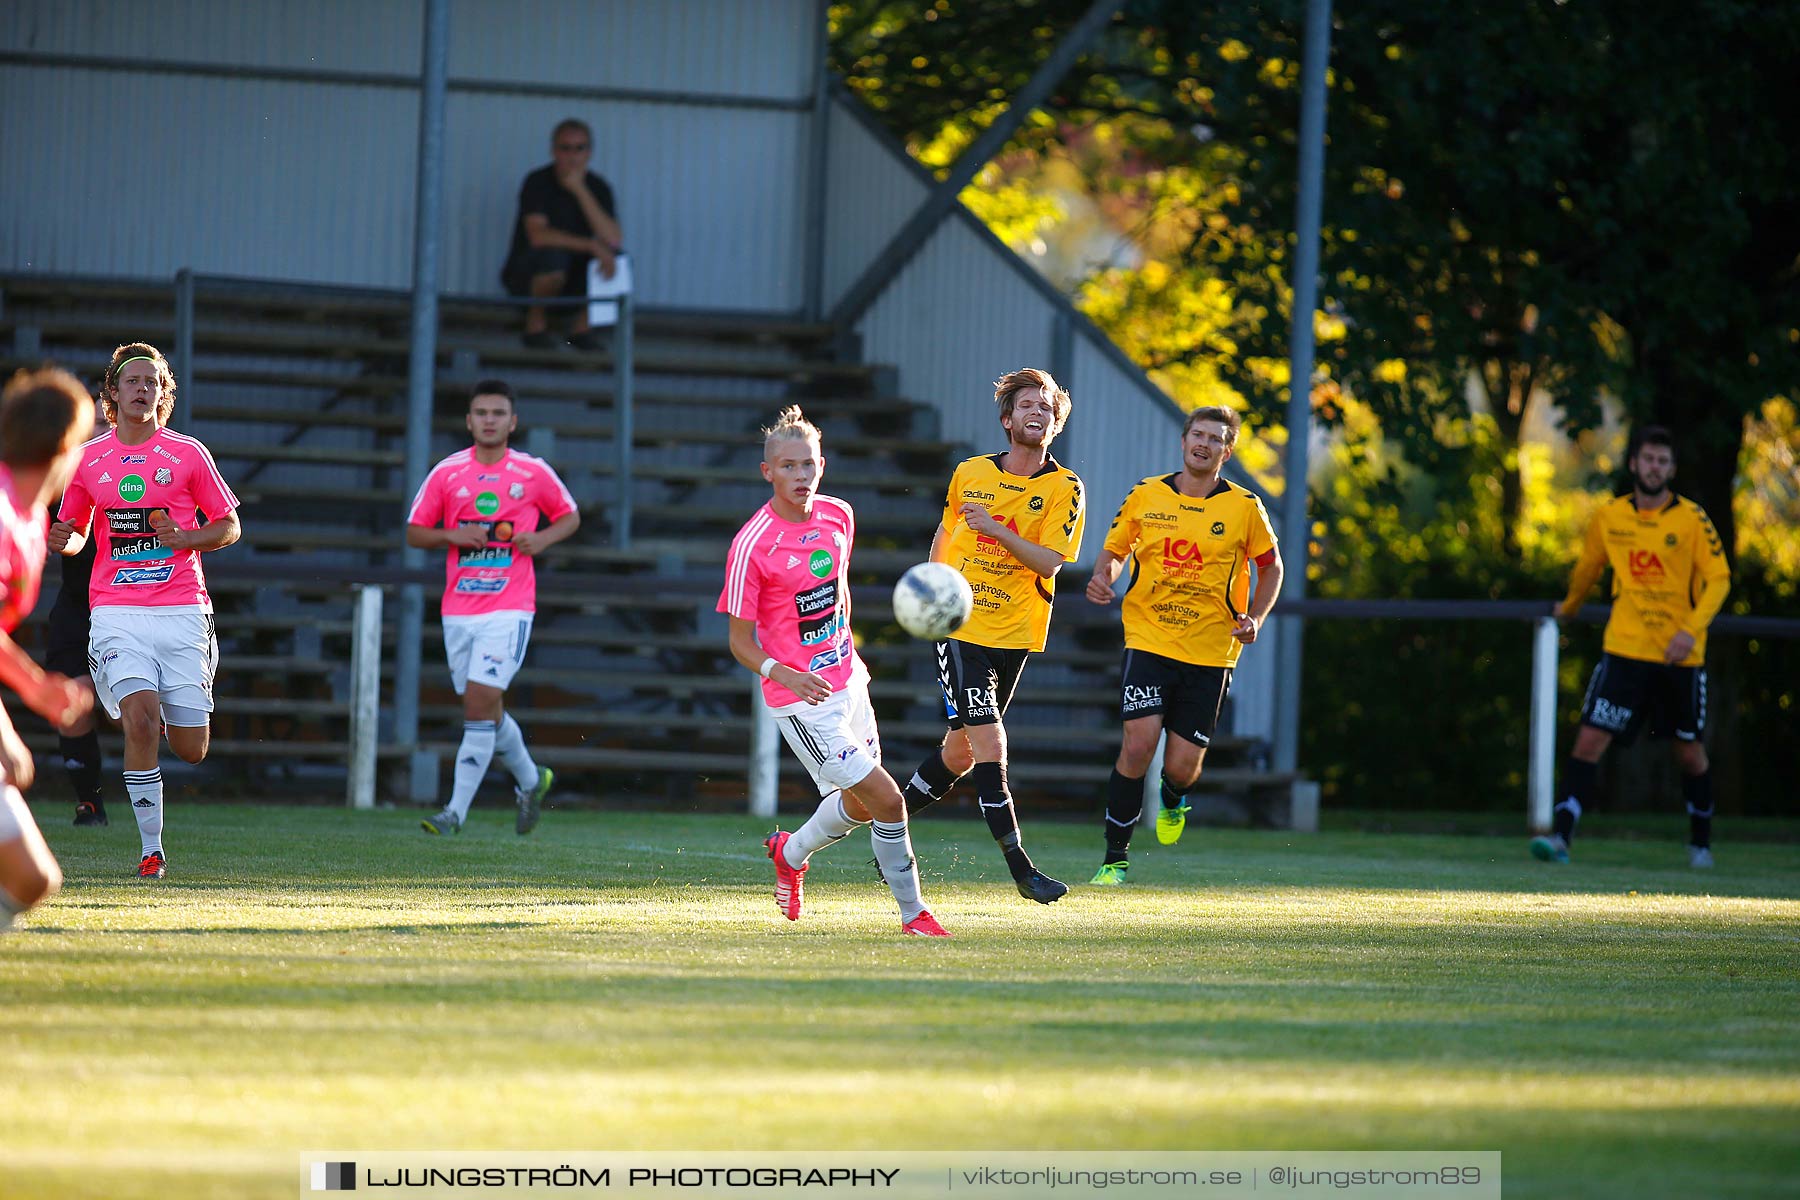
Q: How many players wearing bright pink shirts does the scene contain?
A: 4